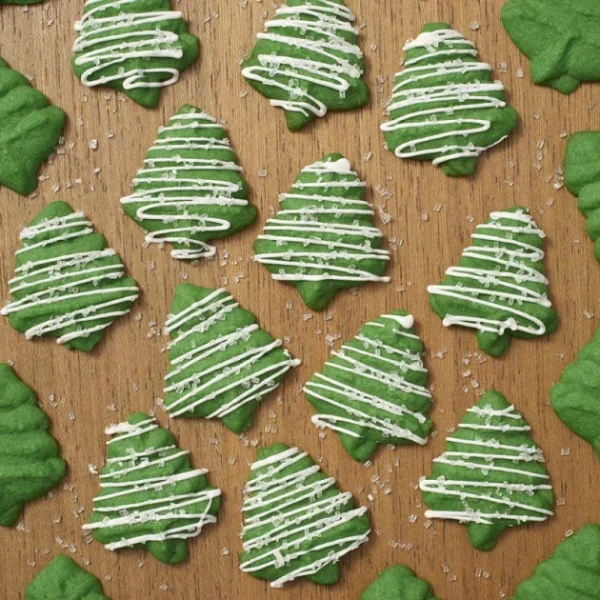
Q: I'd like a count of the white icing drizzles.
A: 12